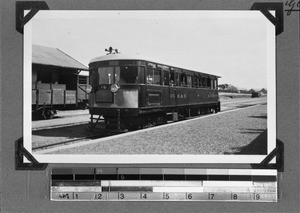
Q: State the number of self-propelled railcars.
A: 1